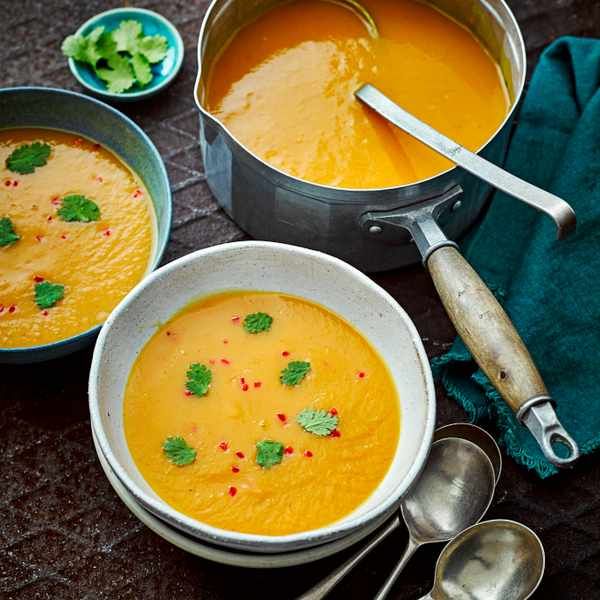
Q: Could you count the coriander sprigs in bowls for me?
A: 10